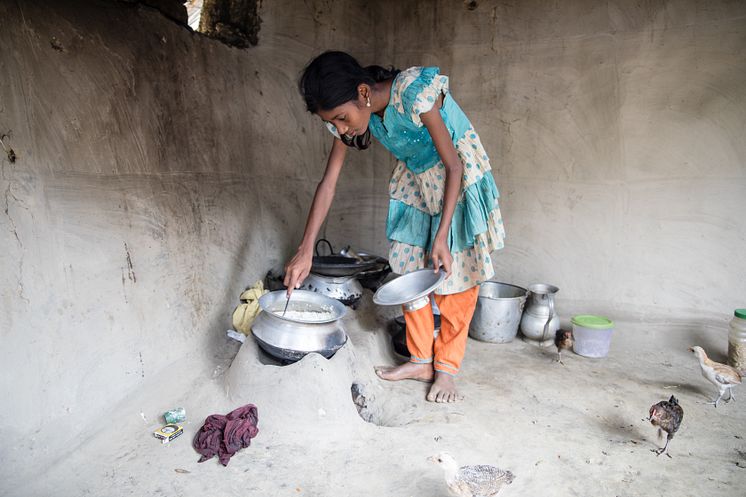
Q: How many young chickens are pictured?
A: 4